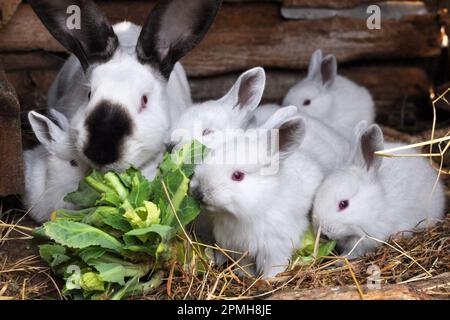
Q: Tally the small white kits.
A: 5